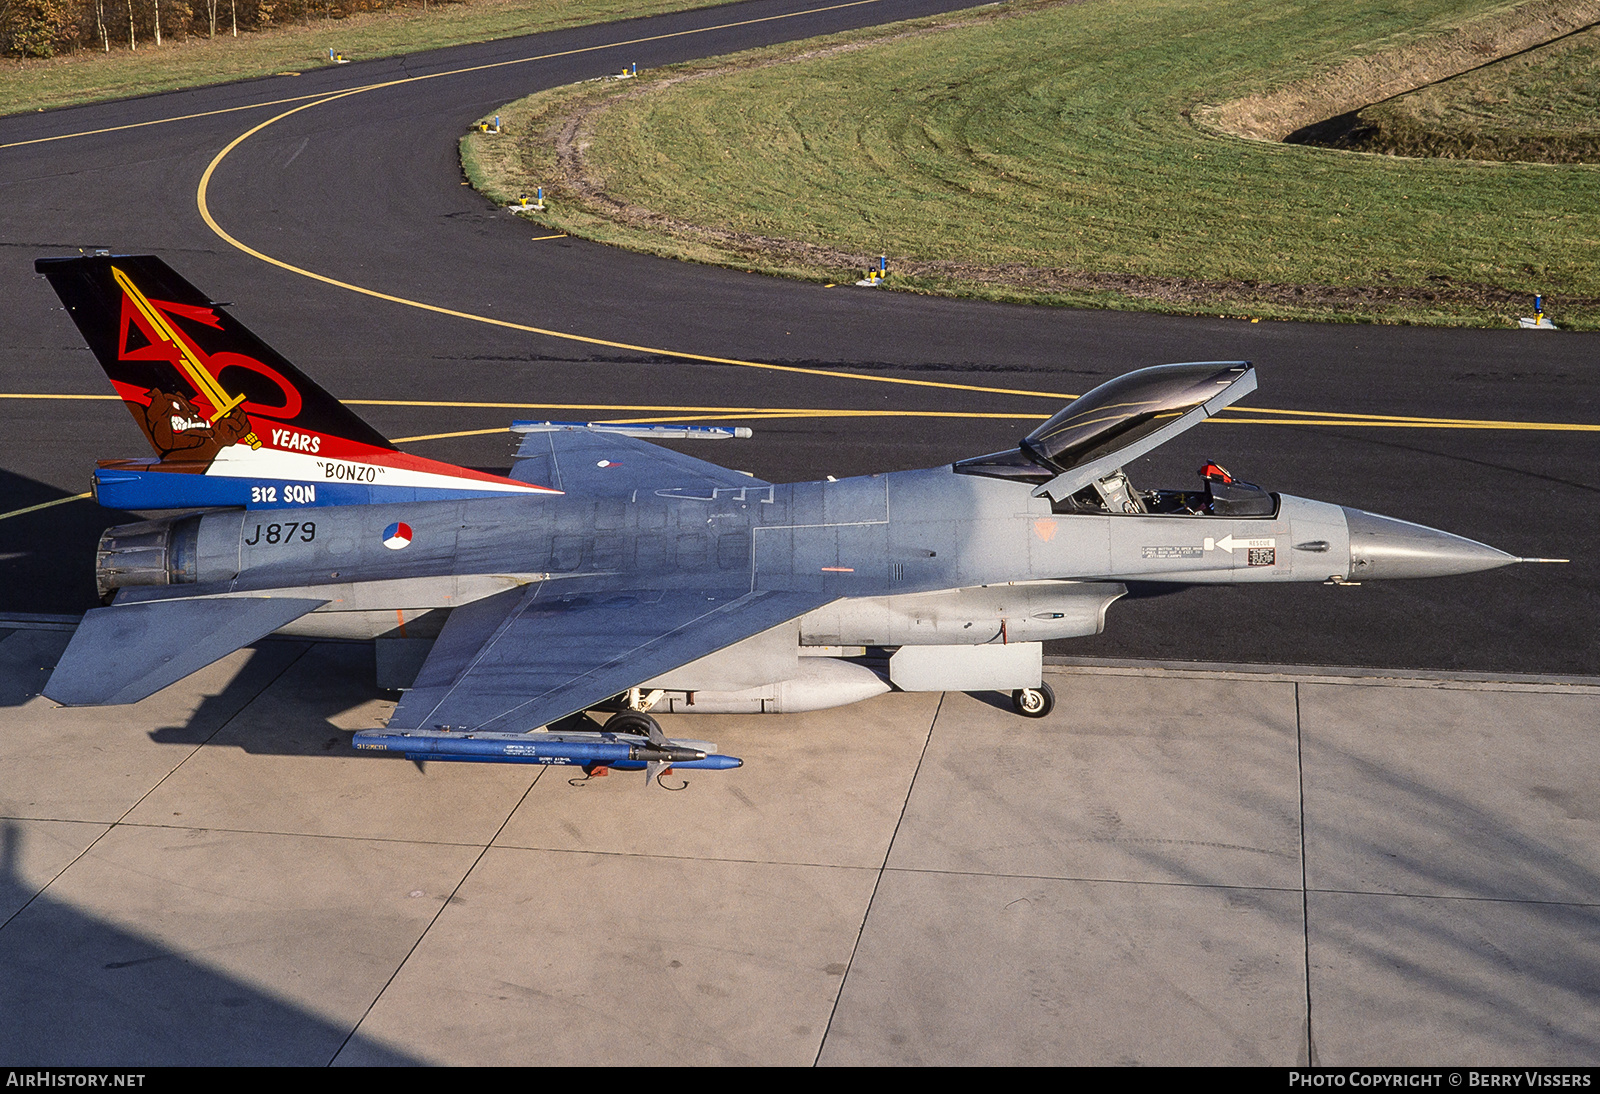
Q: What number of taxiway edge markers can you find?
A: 6